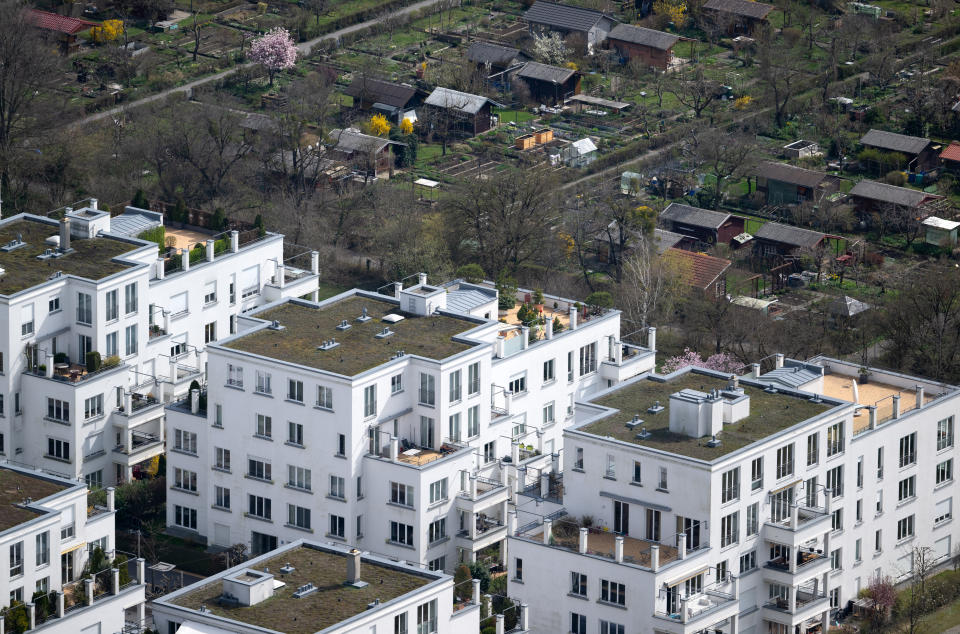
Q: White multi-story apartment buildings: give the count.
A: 5